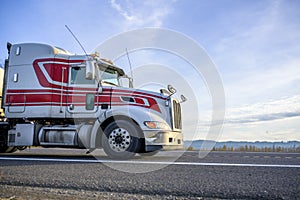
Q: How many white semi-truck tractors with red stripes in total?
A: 1